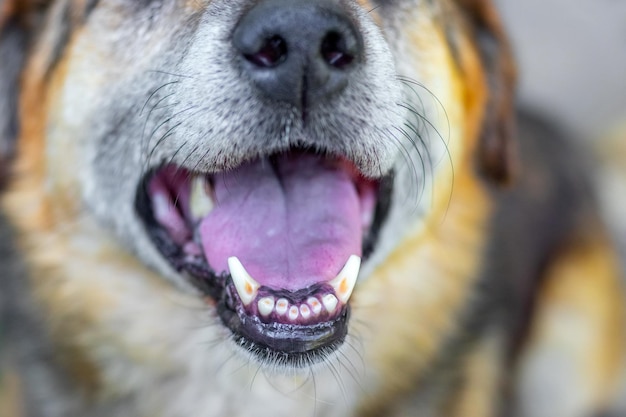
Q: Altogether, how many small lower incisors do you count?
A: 6